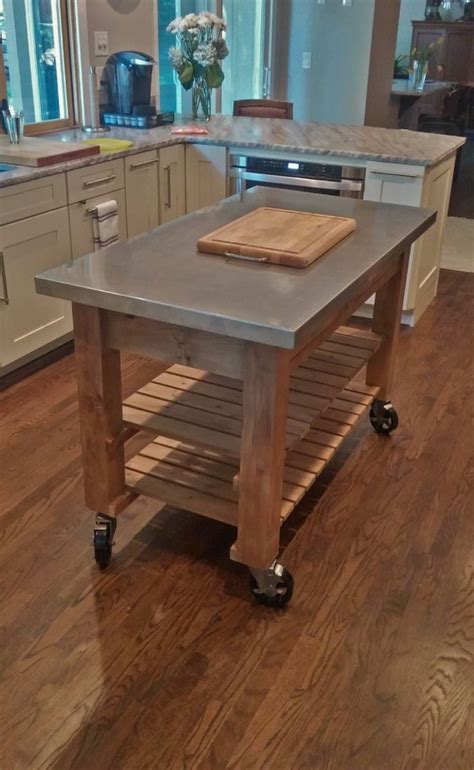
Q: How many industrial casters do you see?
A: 3